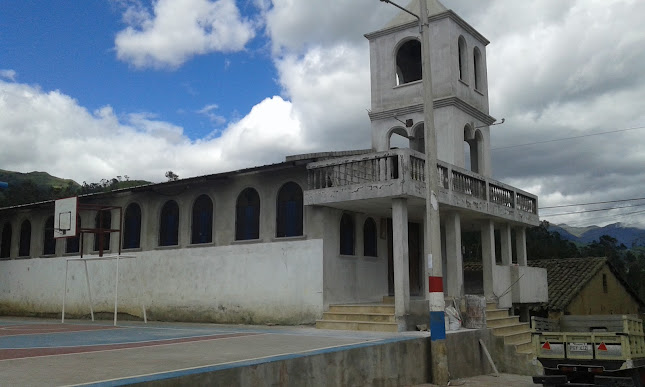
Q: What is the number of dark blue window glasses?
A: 12